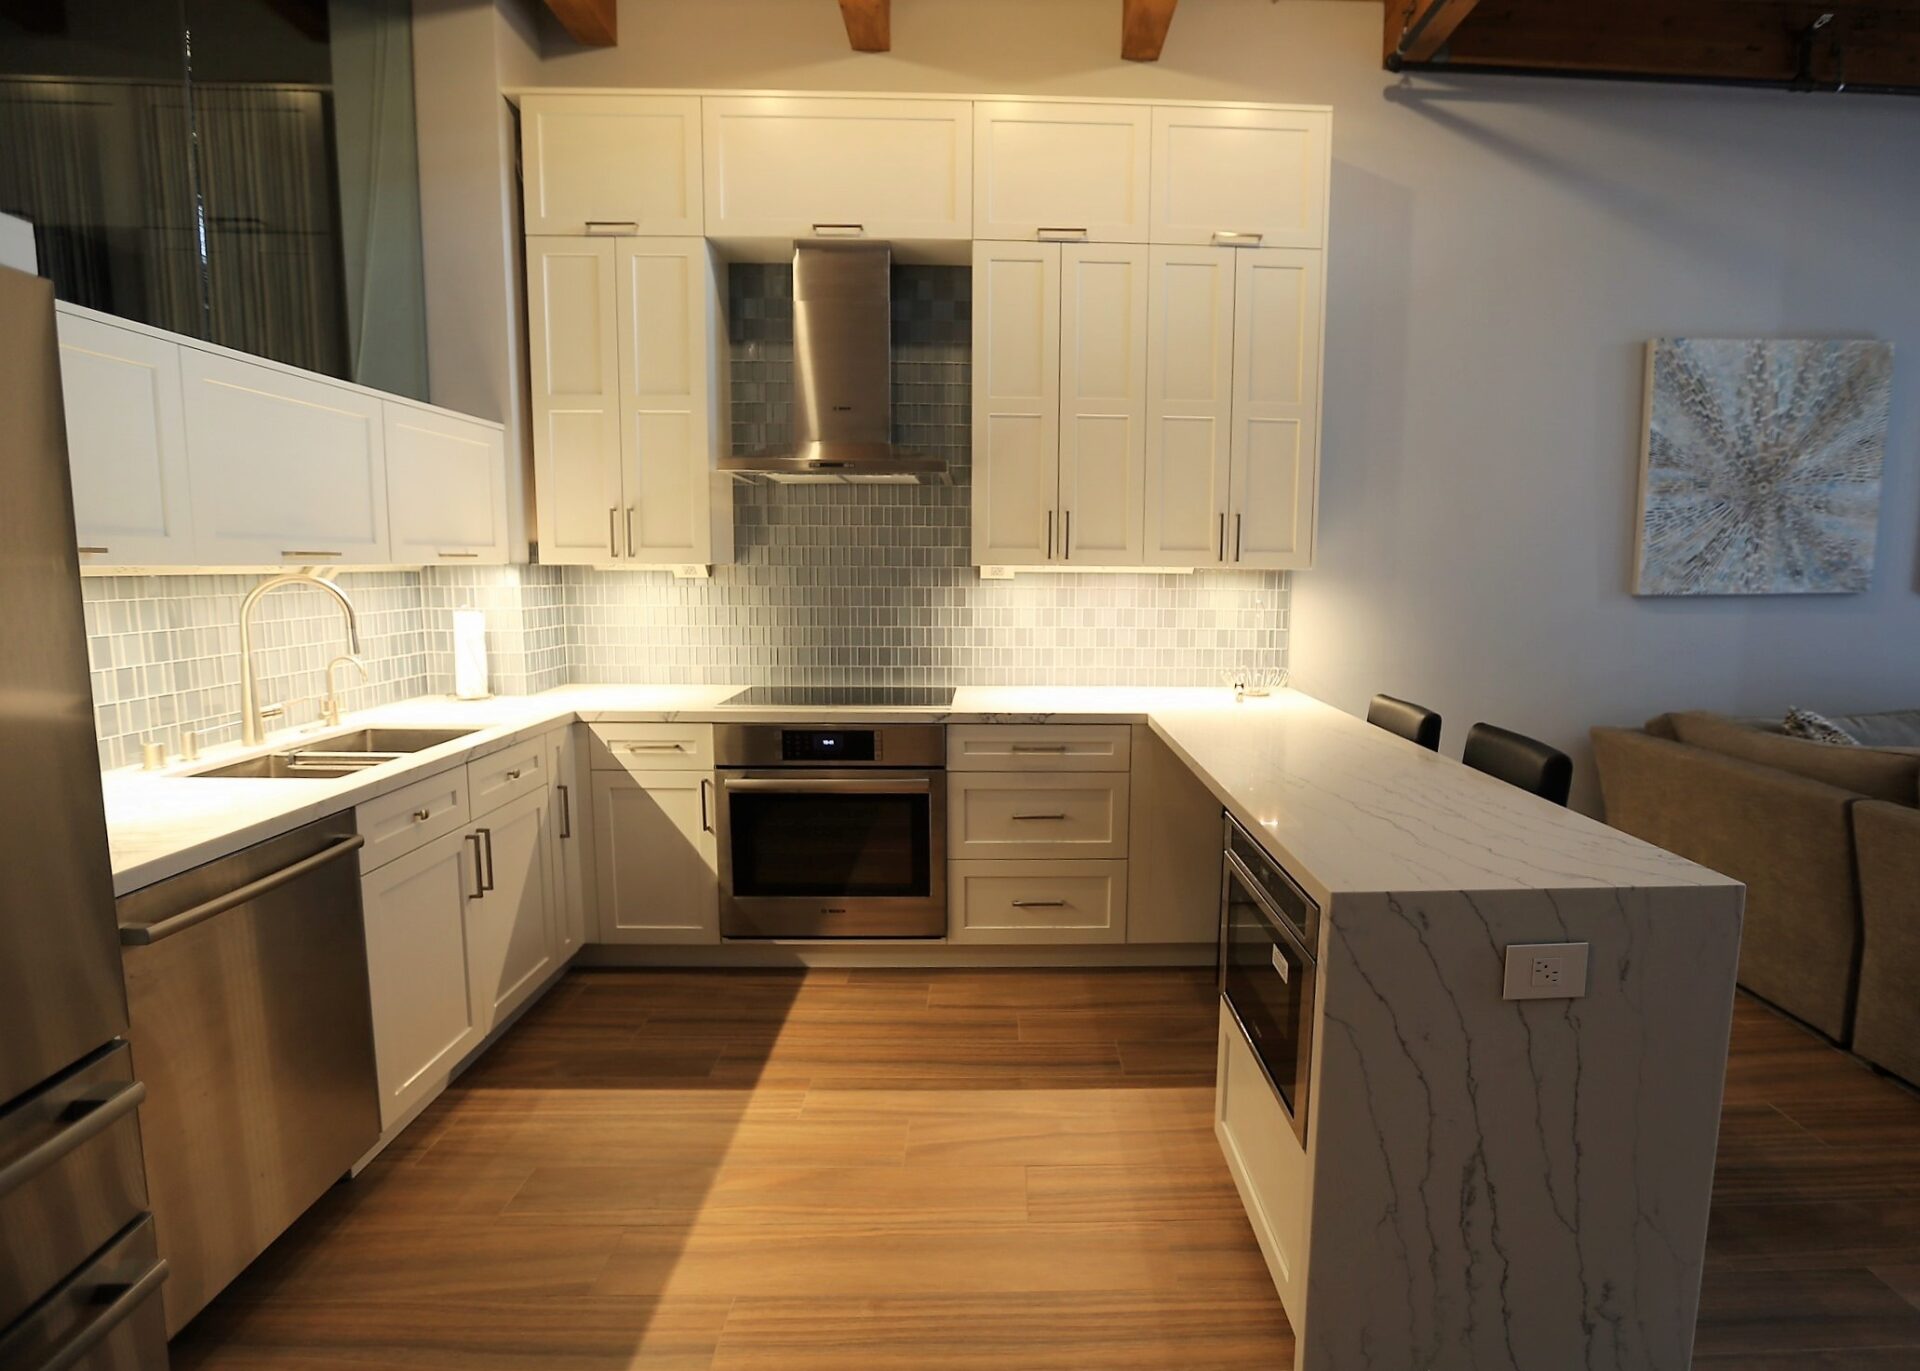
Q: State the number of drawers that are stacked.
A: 3